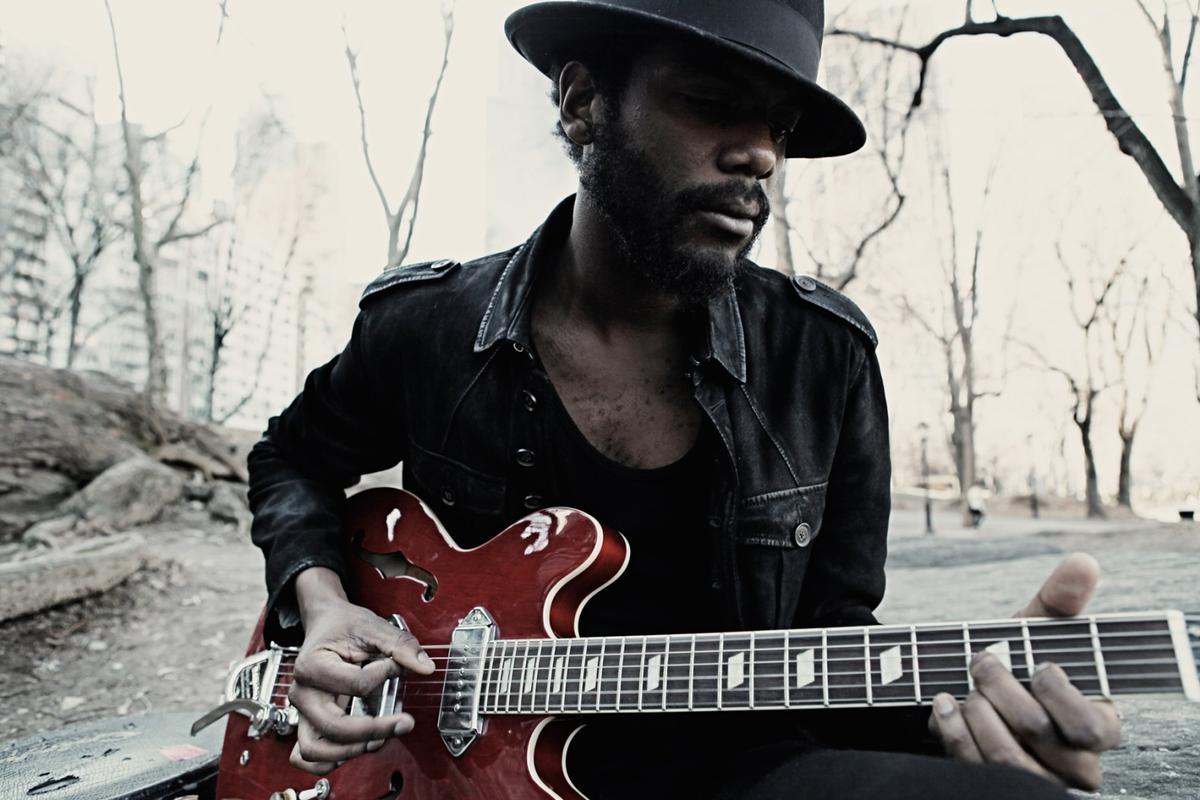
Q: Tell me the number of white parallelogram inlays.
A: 9